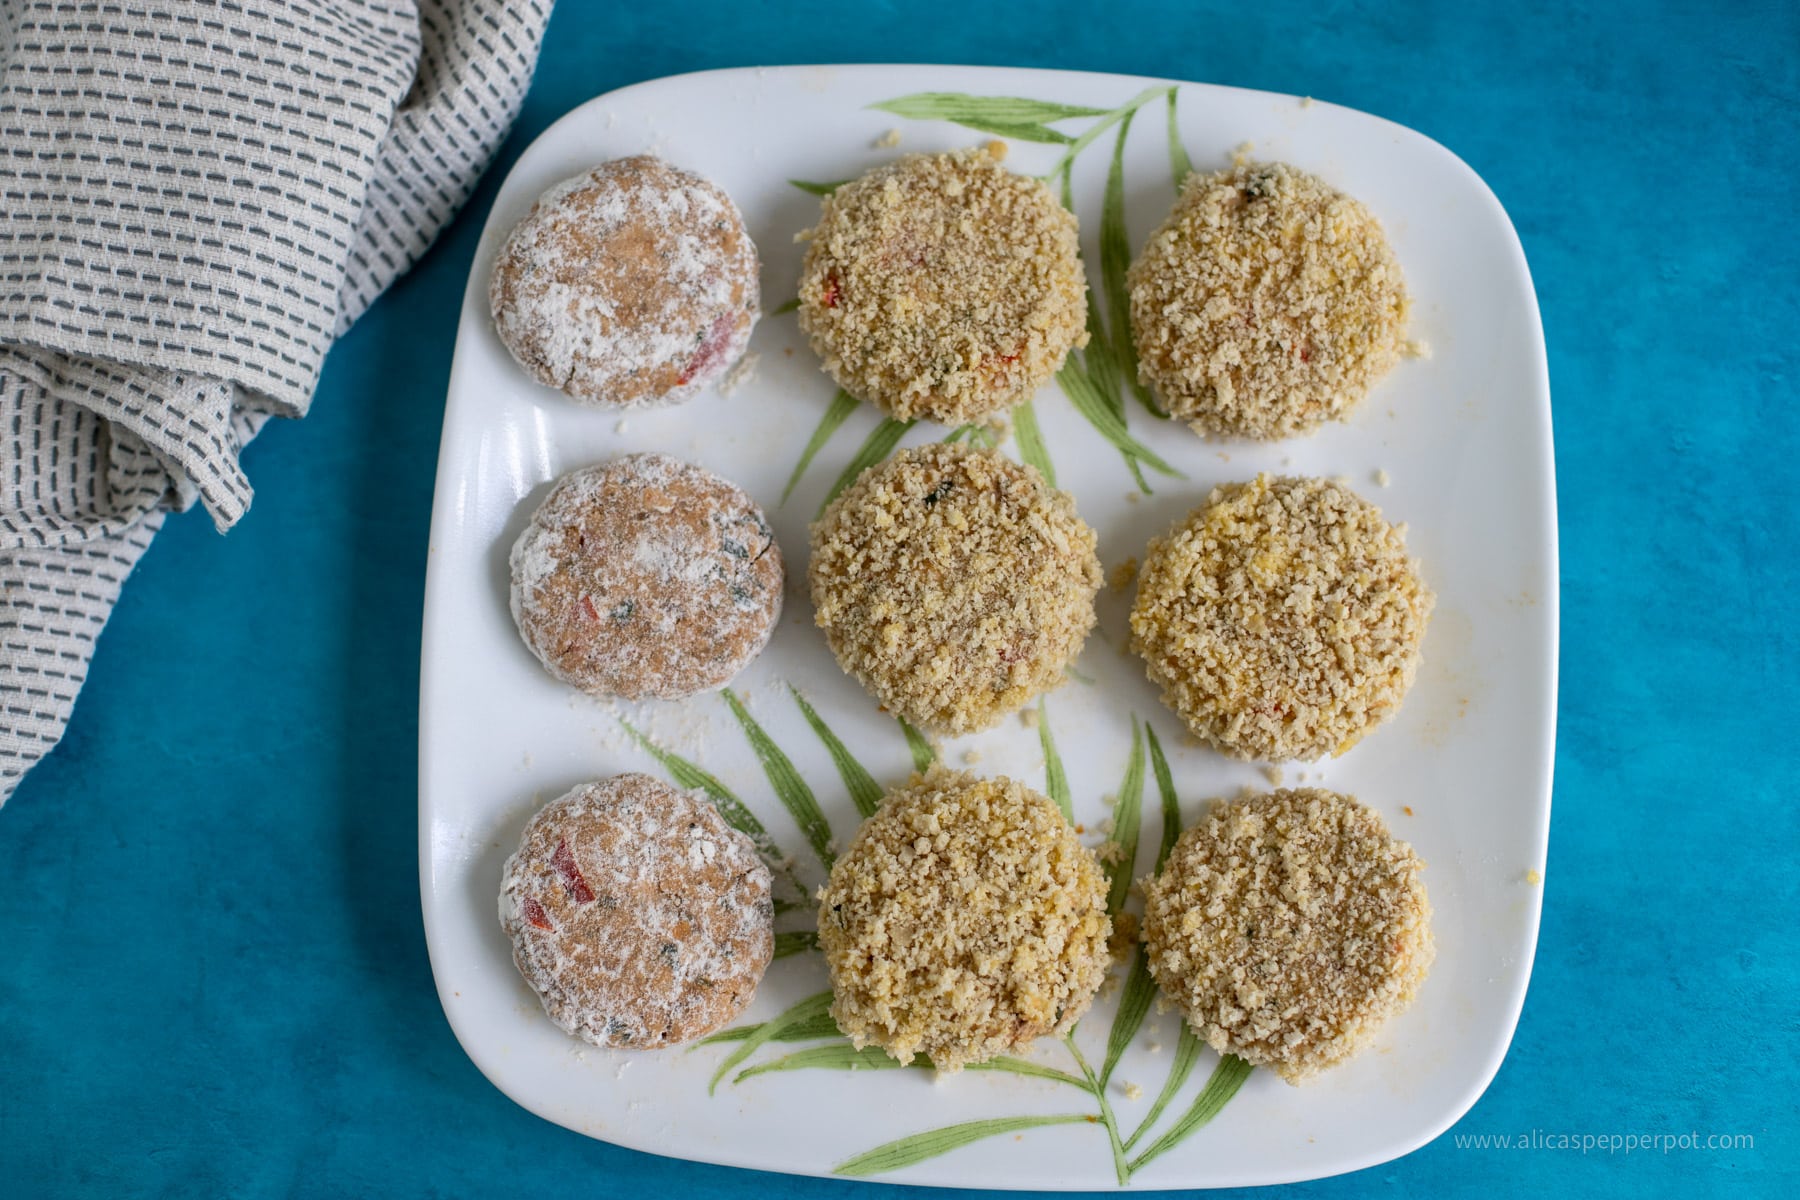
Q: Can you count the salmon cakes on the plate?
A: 9